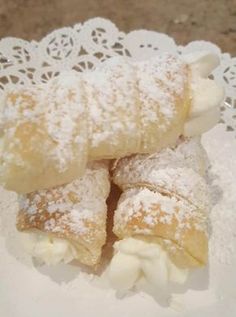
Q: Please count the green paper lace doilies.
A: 0